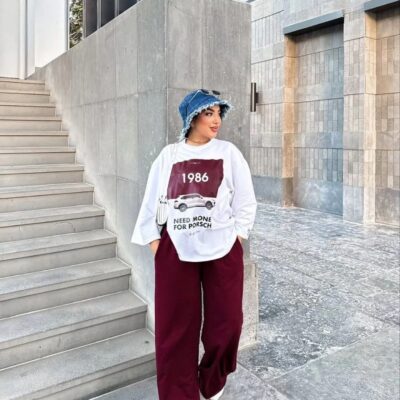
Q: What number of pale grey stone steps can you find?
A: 13